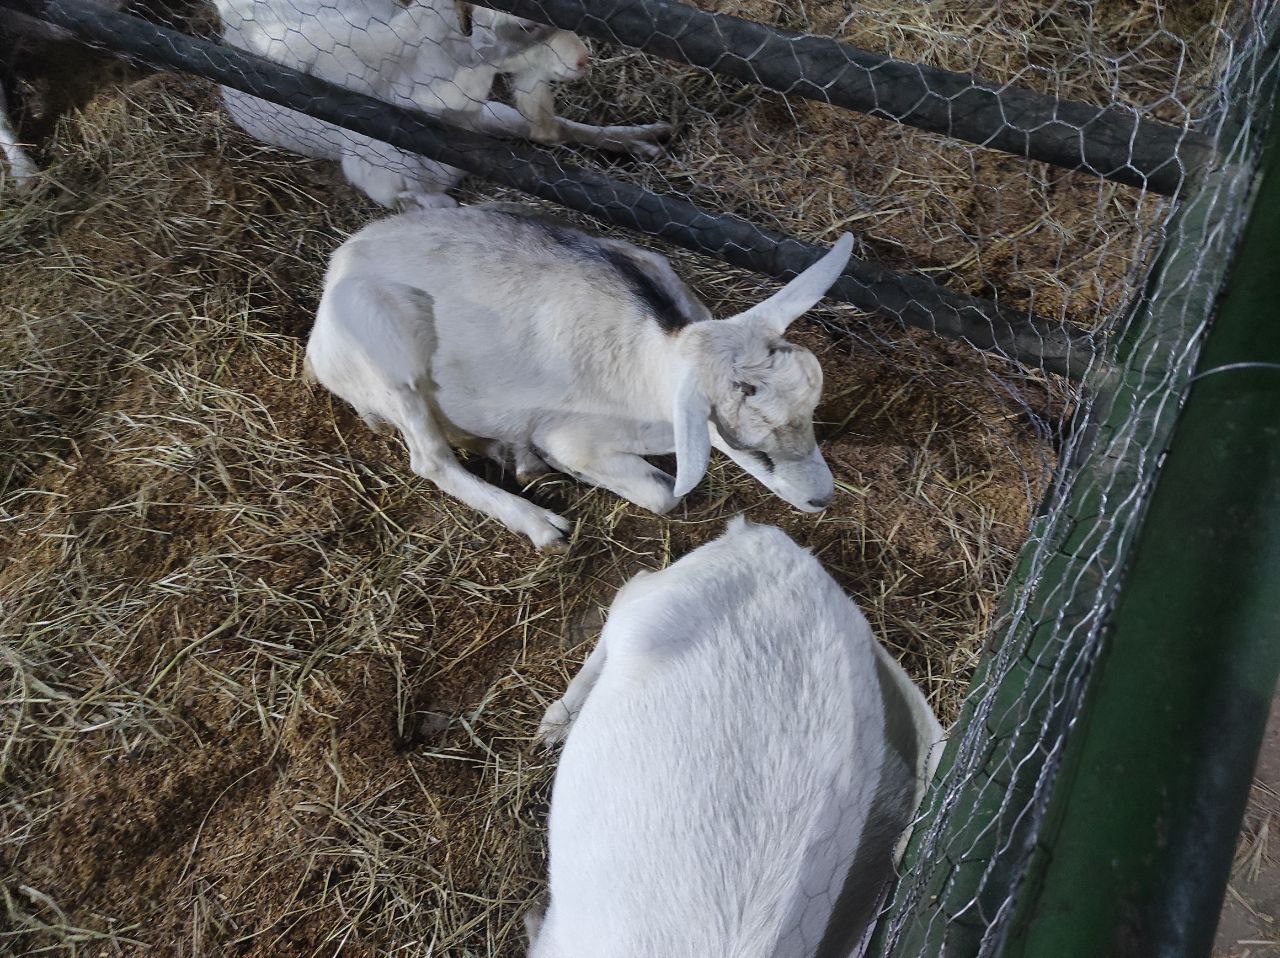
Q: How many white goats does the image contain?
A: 3